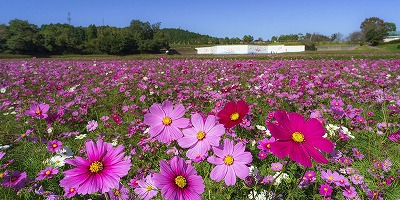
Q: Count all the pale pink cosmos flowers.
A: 3